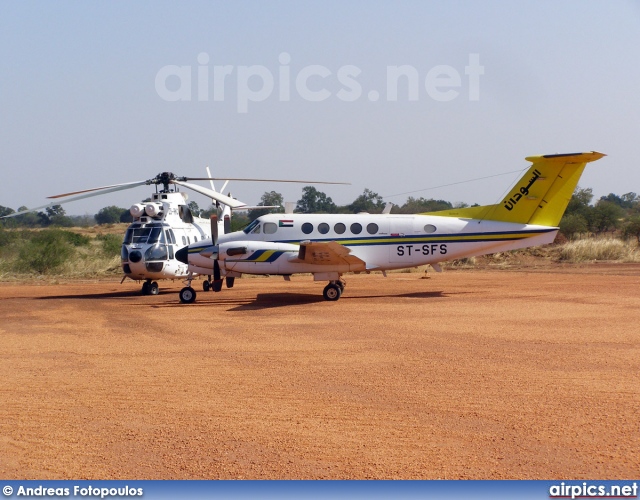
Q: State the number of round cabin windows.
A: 5